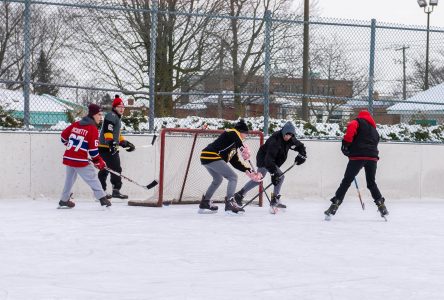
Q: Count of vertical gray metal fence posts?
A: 4